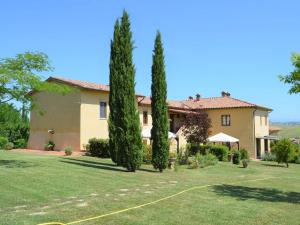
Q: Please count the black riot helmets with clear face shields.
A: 0